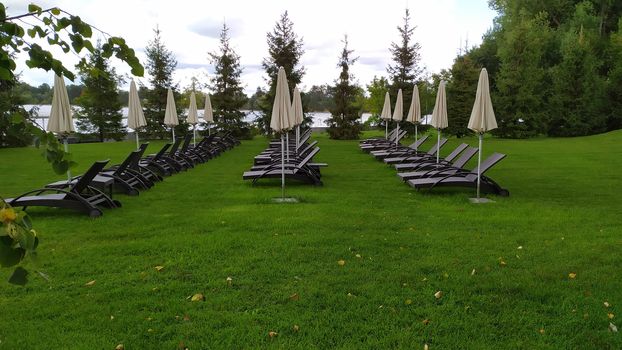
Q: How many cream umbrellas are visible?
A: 12